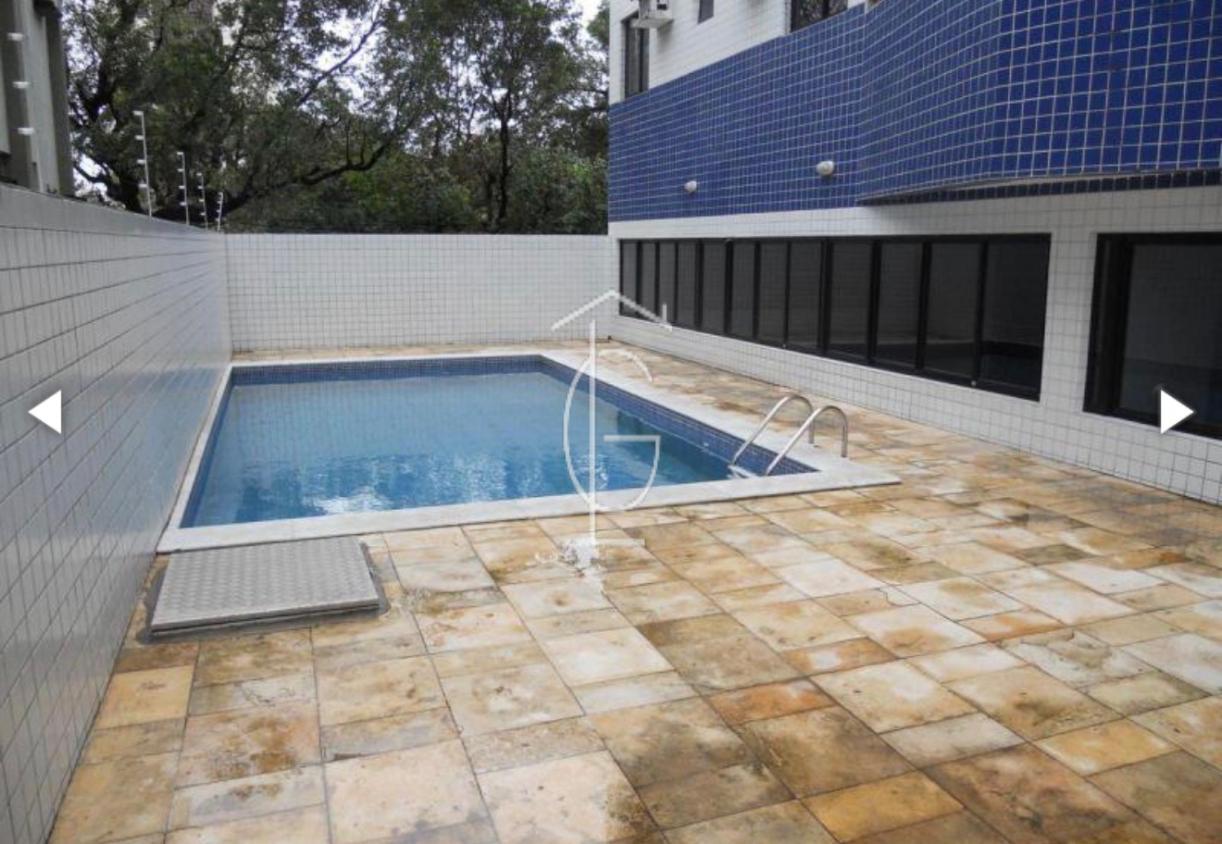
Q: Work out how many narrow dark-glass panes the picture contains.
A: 12